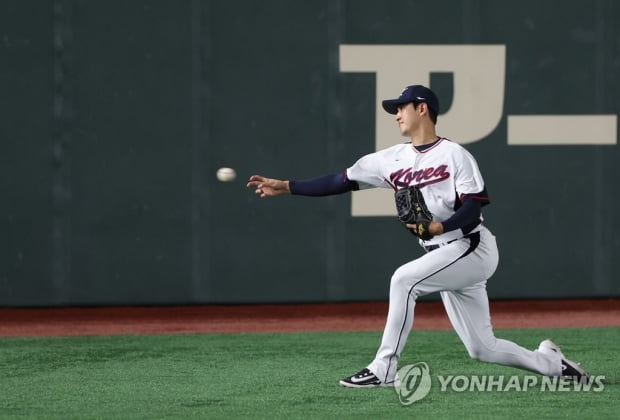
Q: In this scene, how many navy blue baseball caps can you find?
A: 1